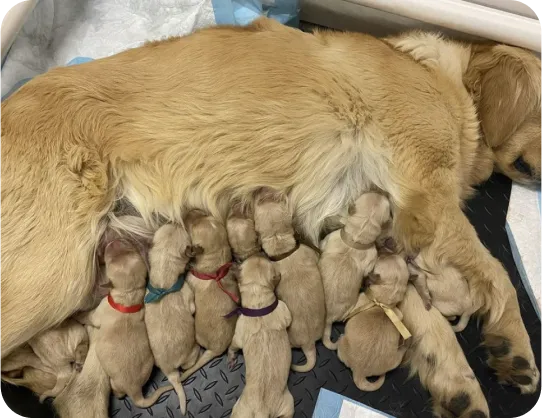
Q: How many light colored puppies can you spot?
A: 10